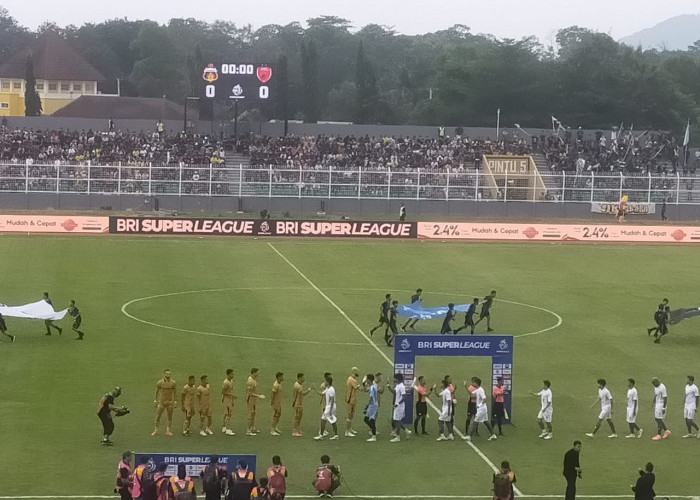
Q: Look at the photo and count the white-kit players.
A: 9